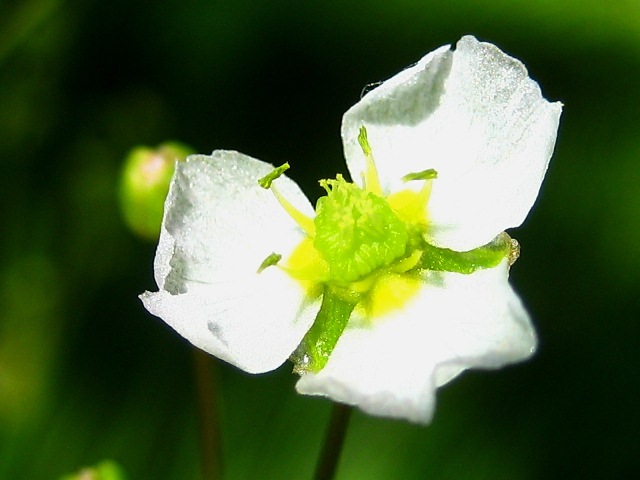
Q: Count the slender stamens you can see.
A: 4